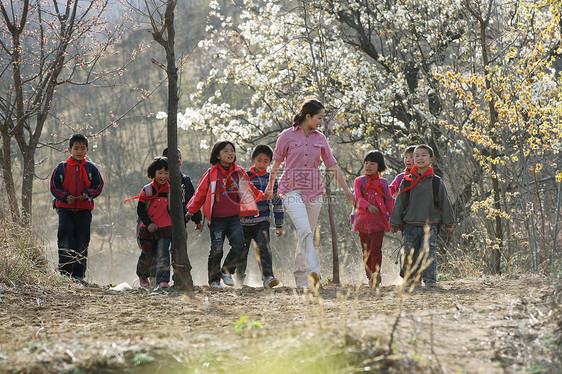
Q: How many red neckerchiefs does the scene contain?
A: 7